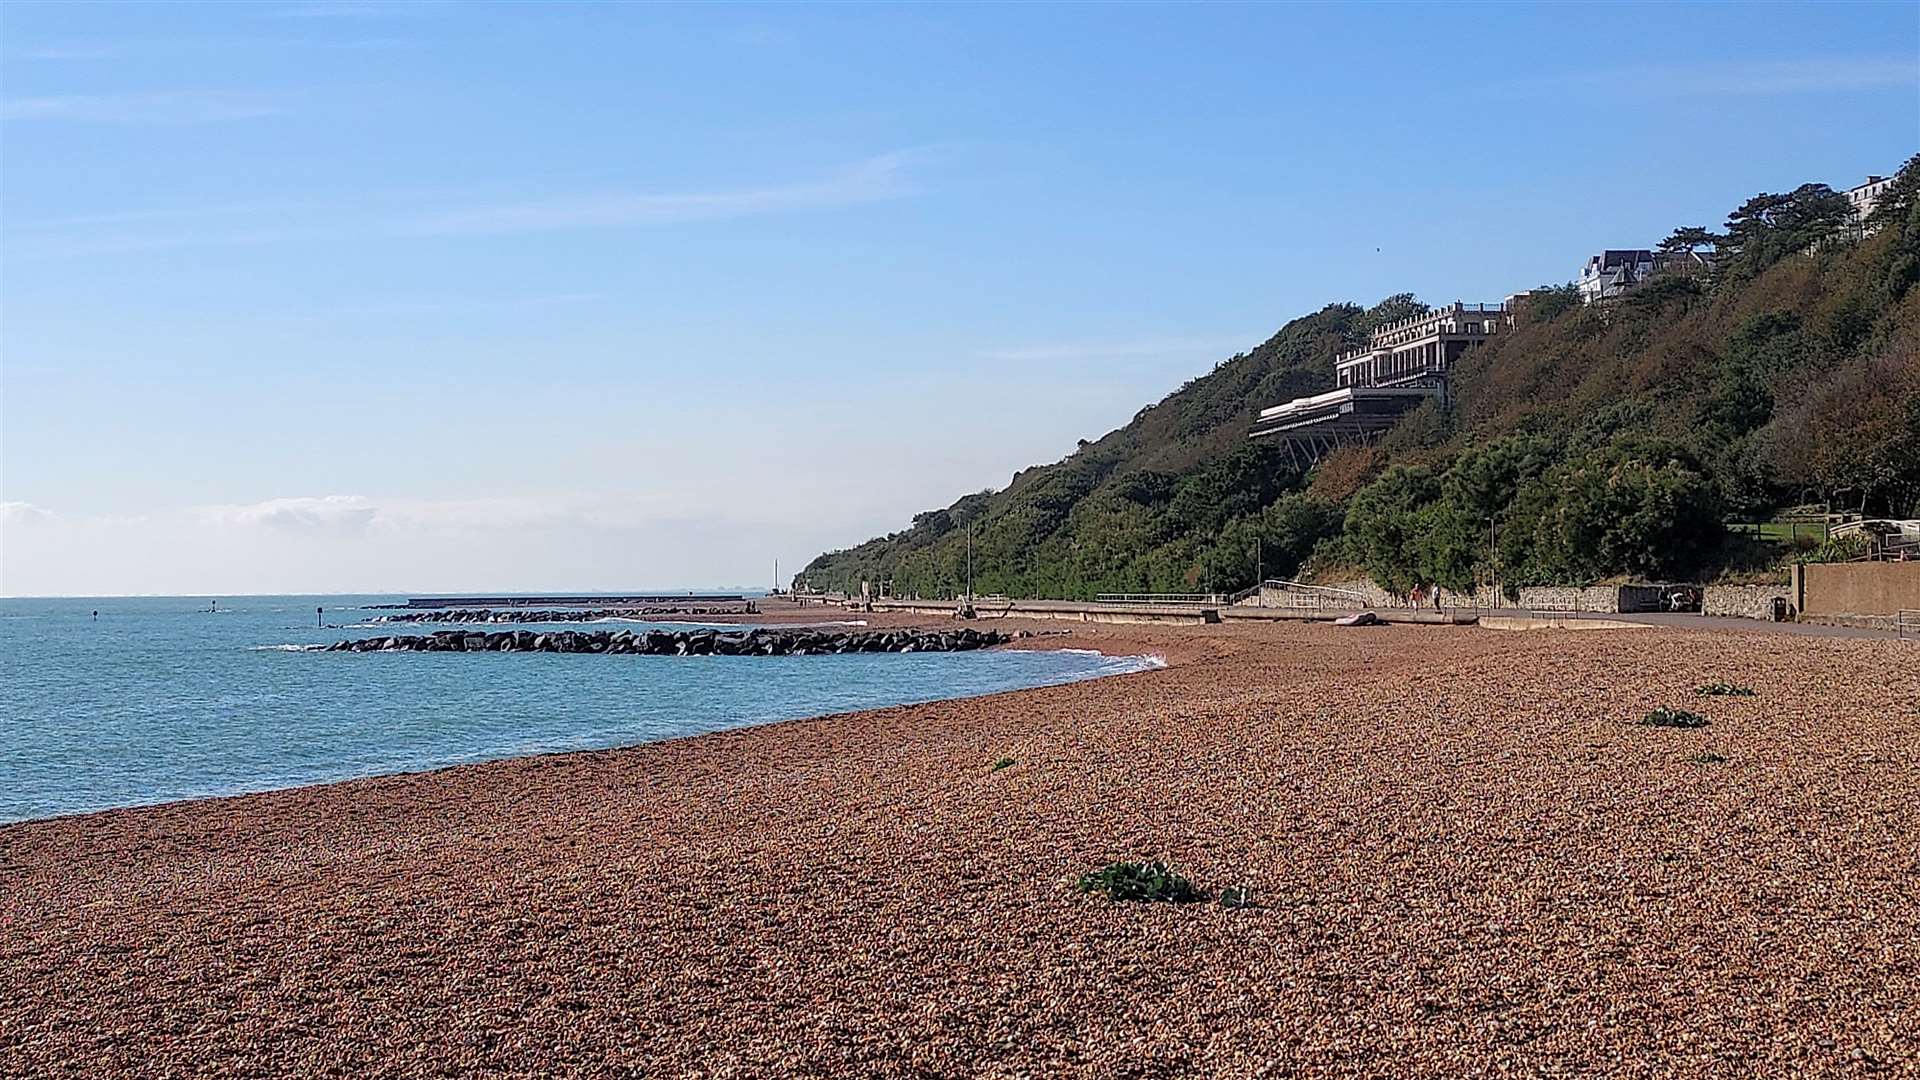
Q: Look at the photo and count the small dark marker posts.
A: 3